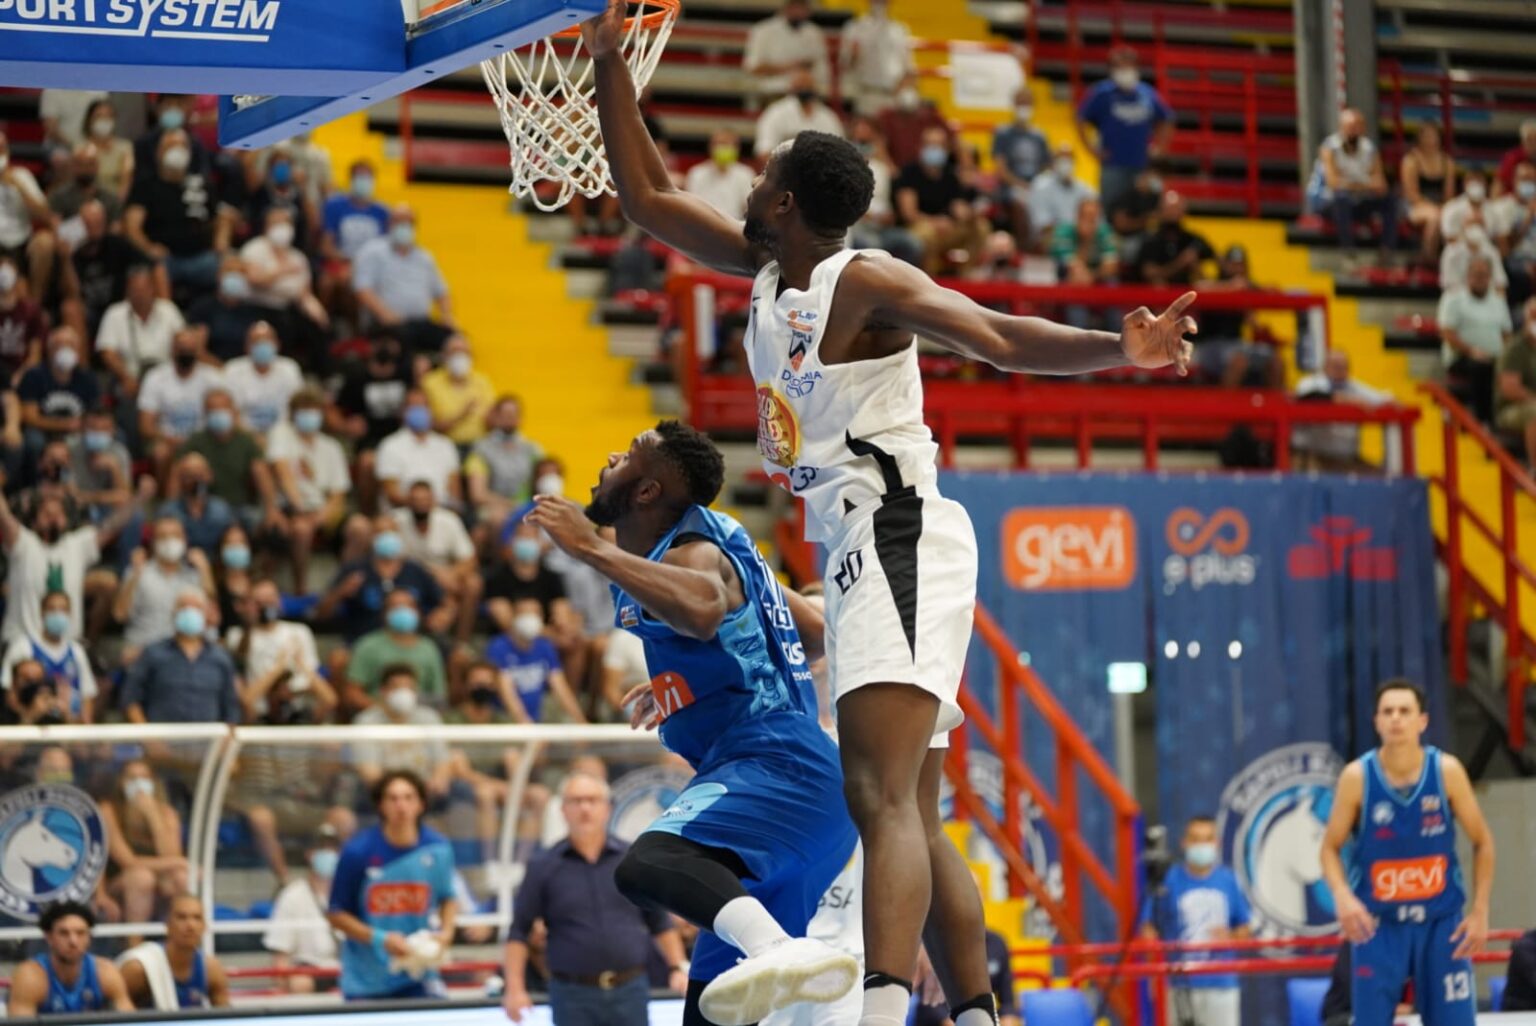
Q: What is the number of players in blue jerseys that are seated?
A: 2